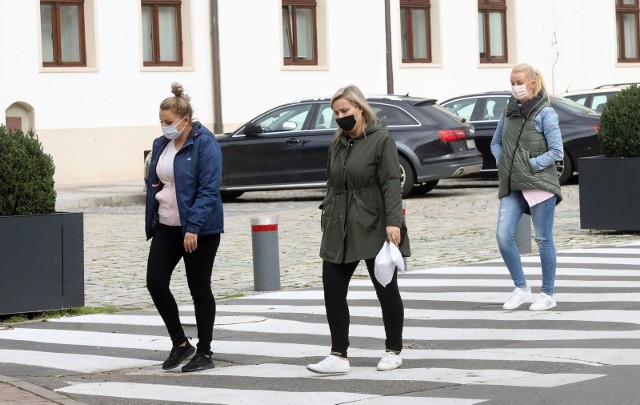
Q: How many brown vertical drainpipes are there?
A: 2